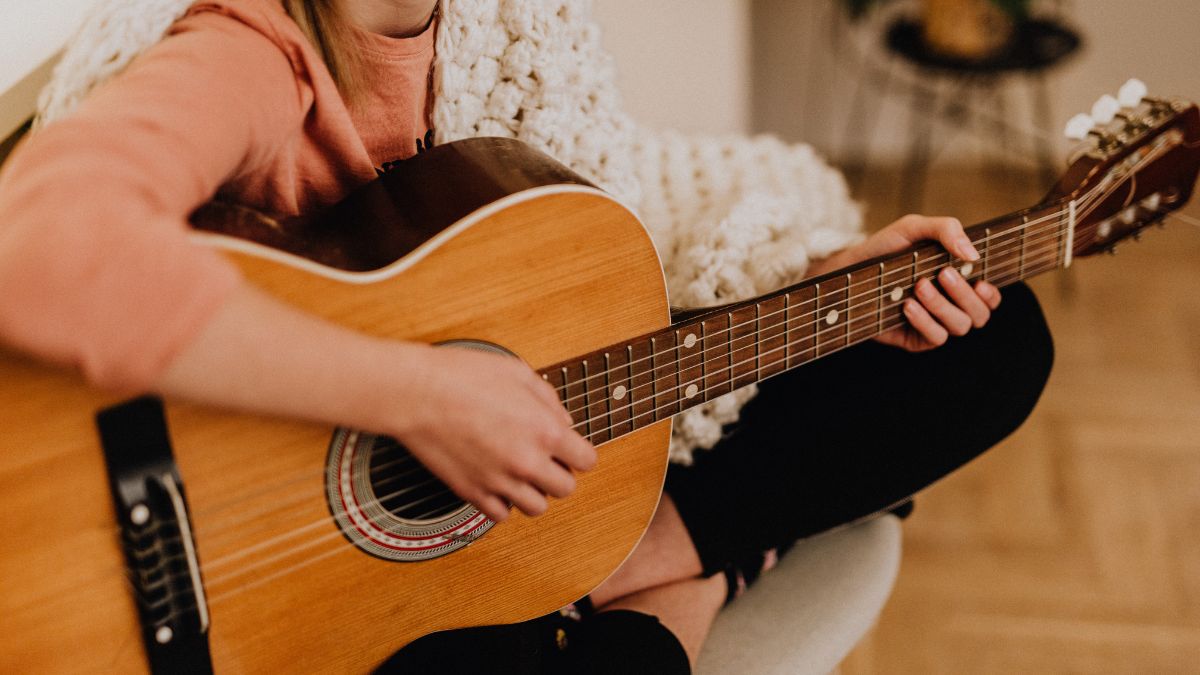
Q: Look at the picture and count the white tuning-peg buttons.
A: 3